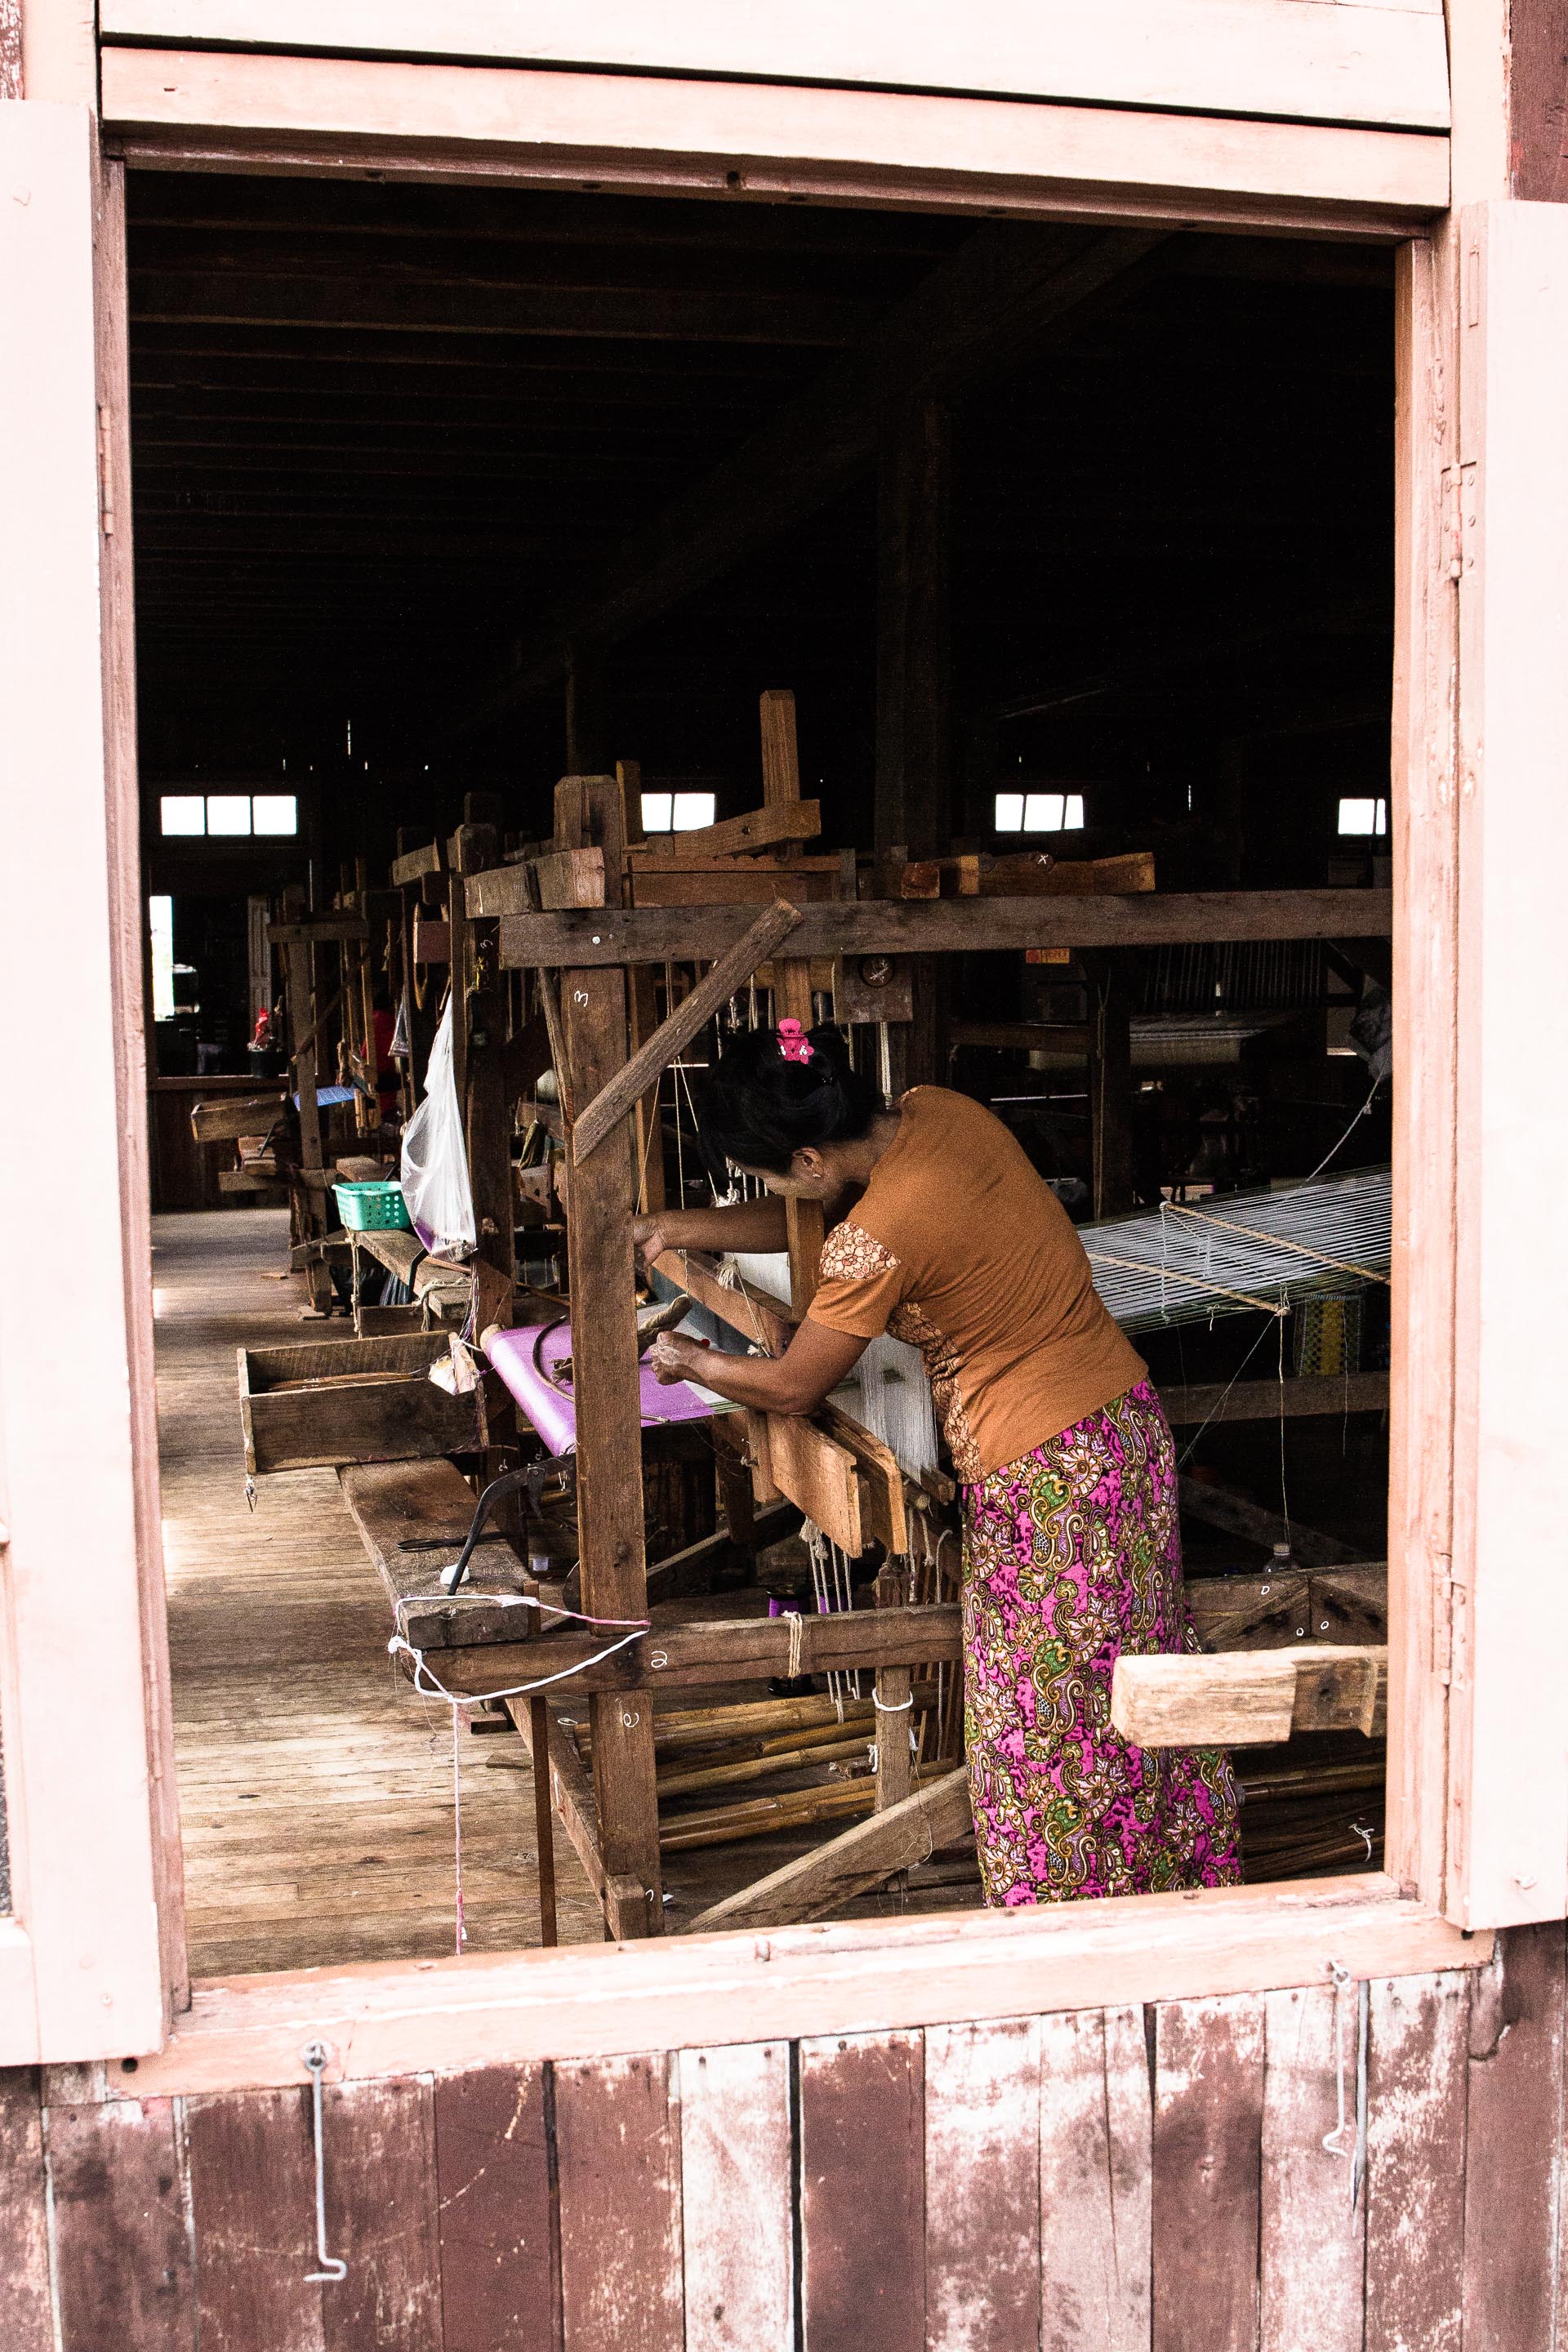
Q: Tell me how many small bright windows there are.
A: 4